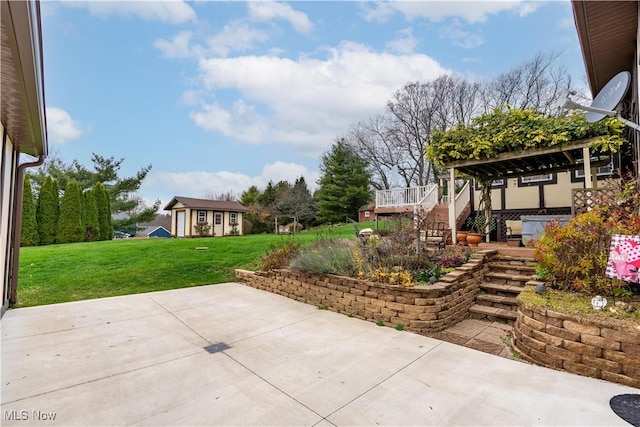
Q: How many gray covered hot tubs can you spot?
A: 1